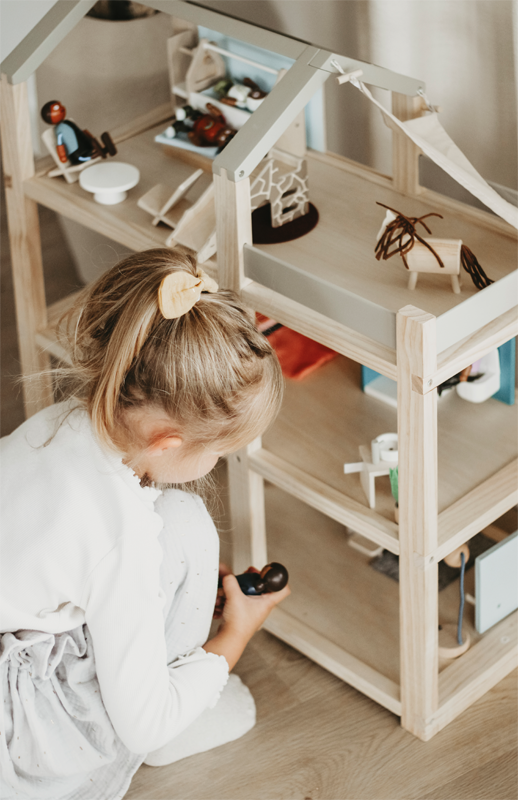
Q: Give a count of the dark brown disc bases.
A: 1